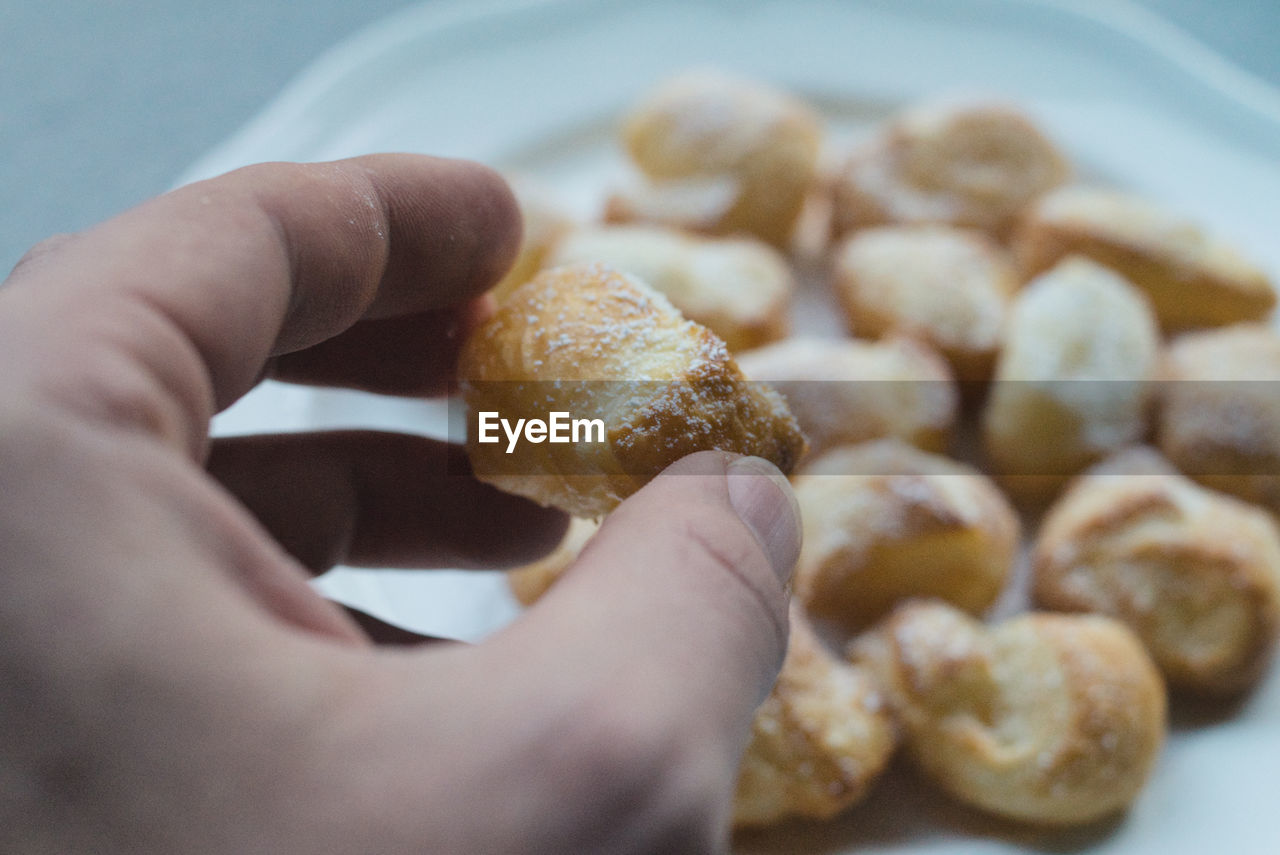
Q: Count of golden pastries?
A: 15